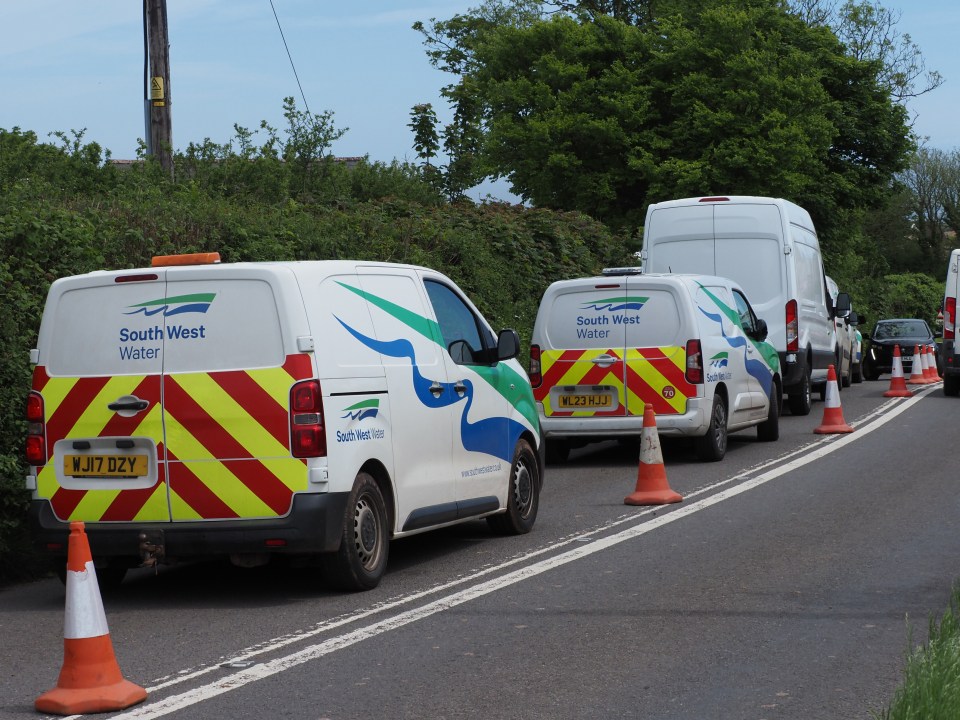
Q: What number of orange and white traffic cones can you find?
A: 8